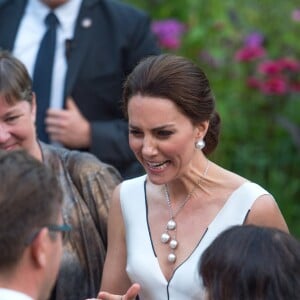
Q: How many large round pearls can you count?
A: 5